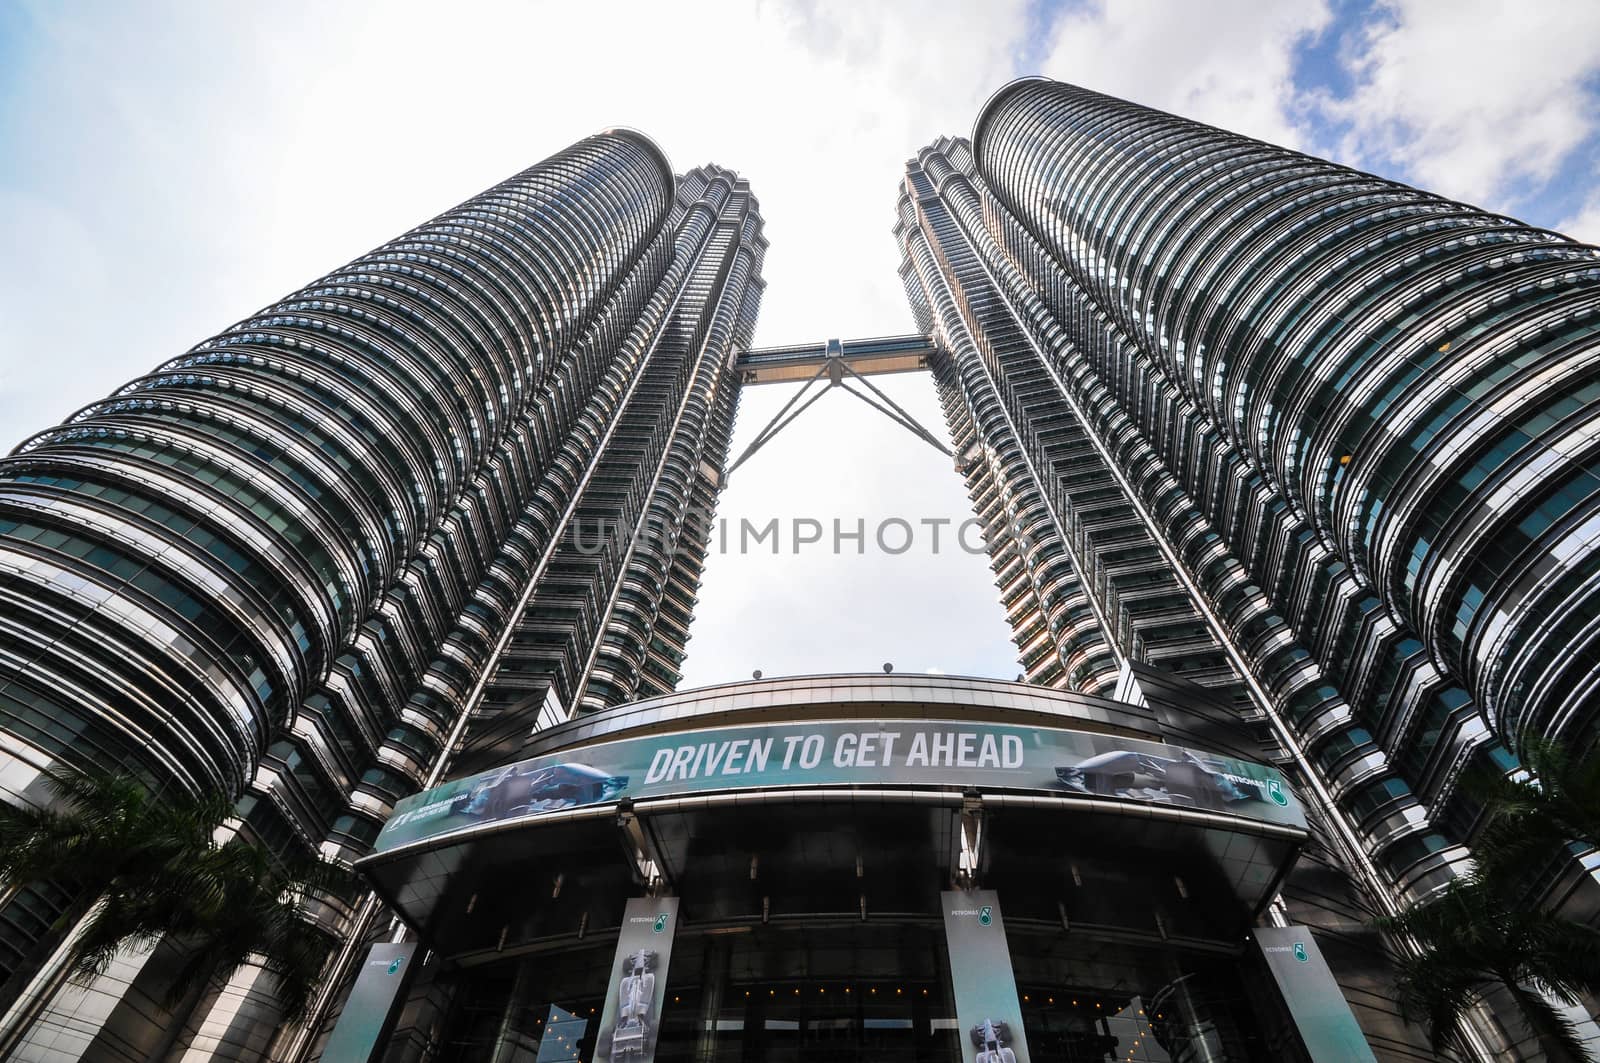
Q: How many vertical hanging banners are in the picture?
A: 4